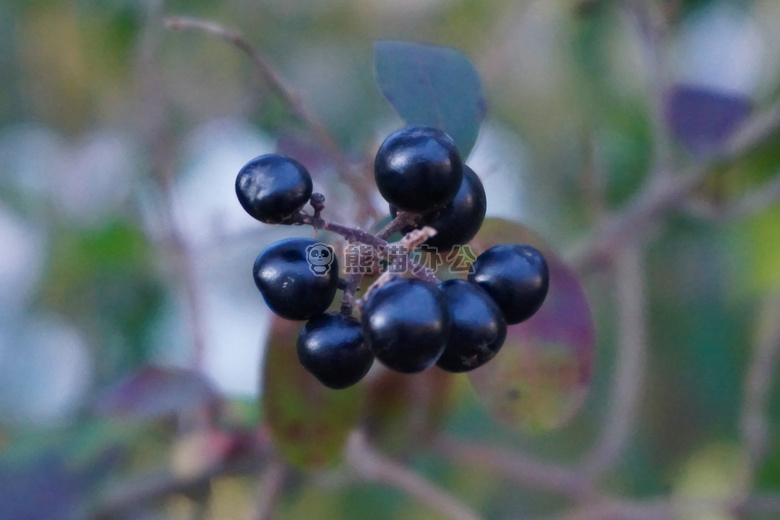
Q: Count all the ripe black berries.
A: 8